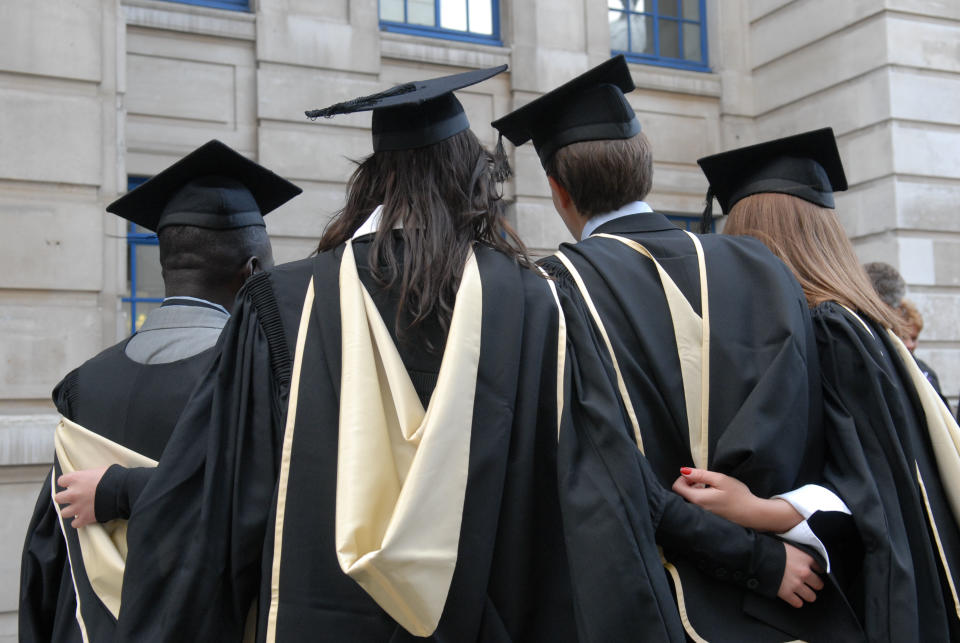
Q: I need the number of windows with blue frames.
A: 5